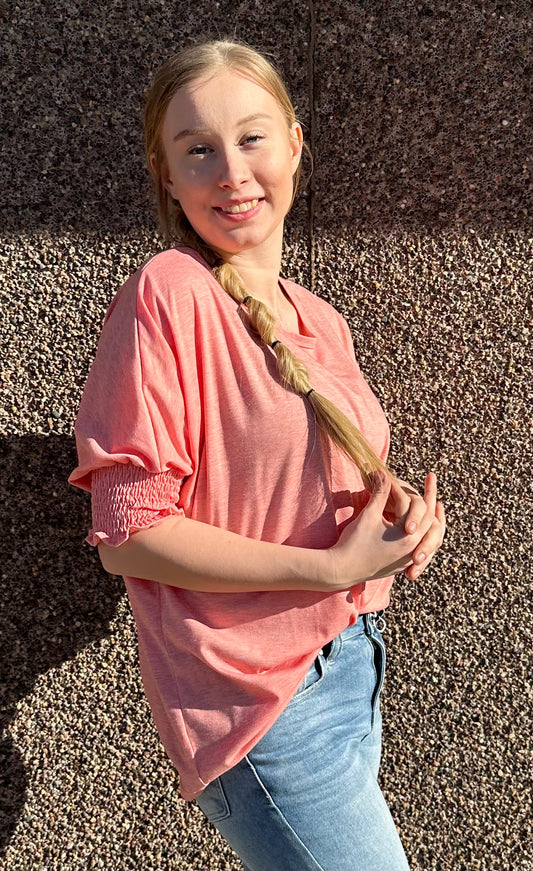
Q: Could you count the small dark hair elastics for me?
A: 4